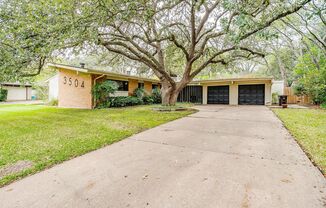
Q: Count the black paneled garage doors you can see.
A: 2